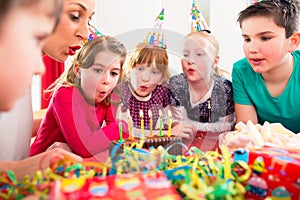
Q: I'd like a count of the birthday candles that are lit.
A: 6